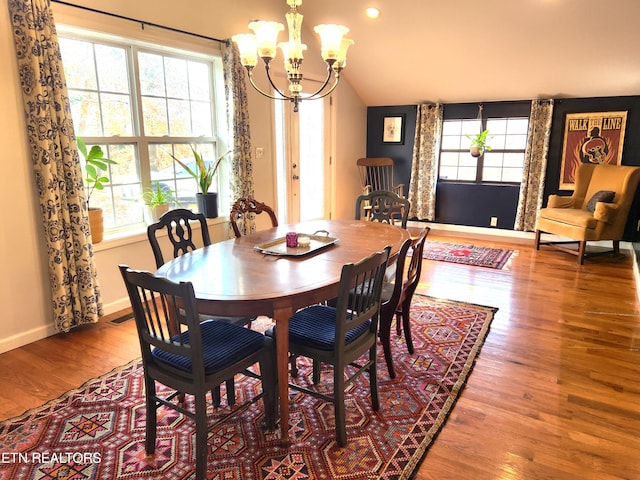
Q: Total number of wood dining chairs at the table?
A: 6